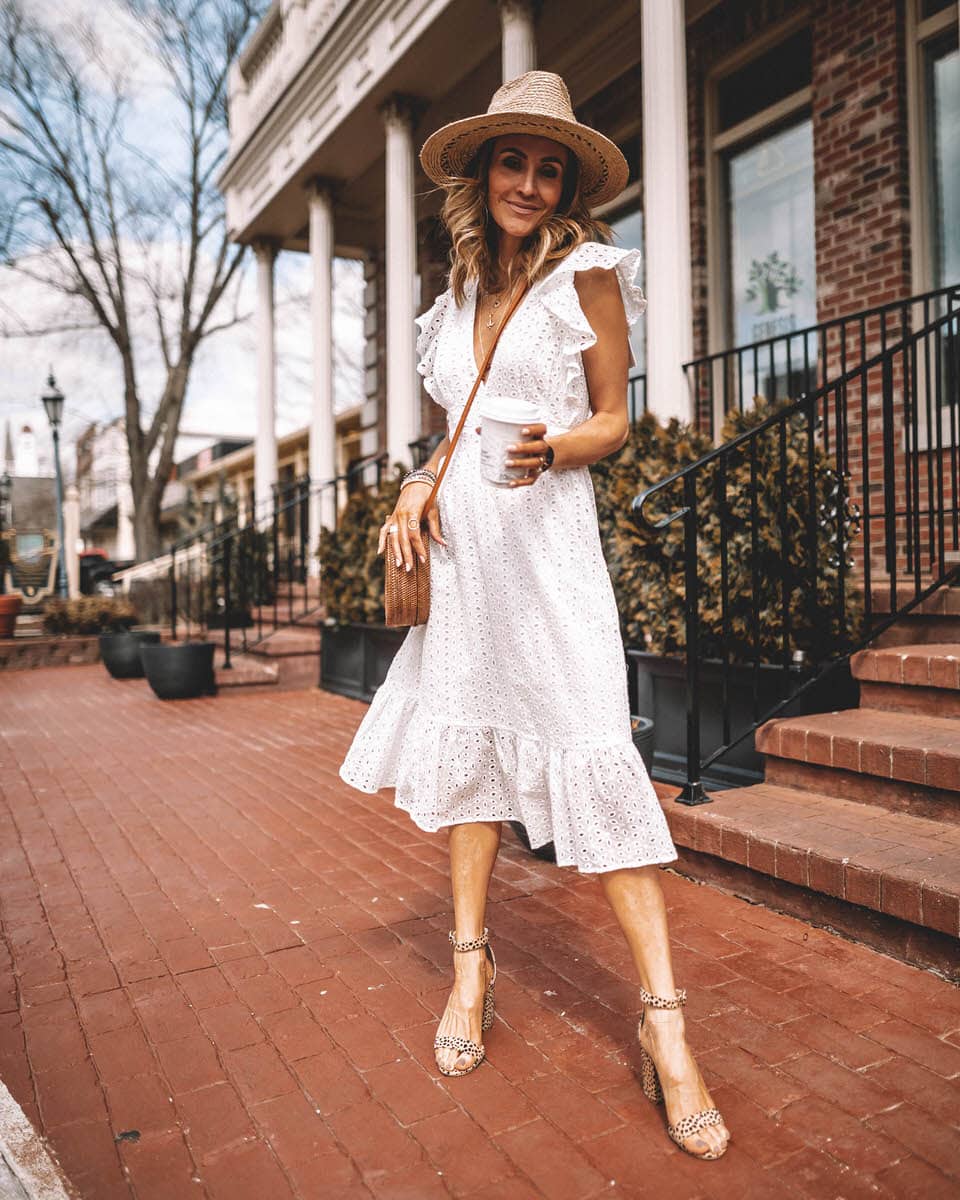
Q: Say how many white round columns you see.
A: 5